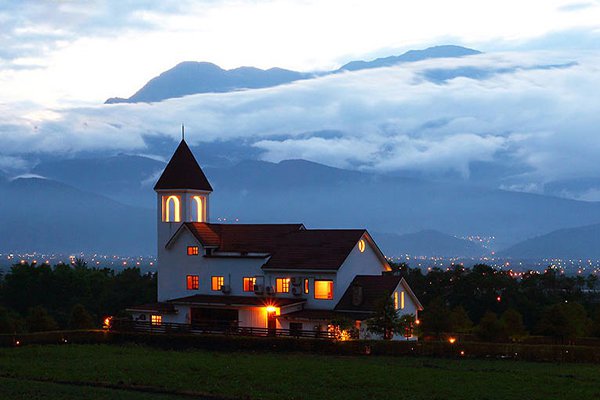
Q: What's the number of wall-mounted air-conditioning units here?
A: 5